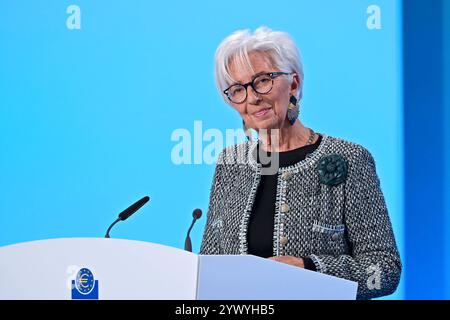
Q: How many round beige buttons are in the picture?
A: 3